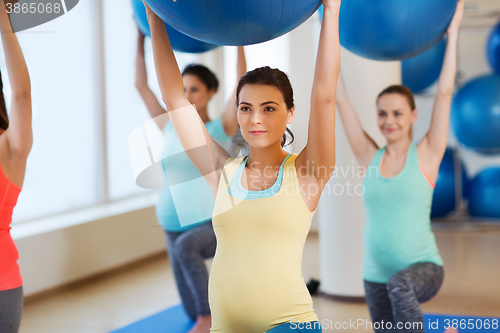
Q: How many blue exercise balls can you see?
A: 8